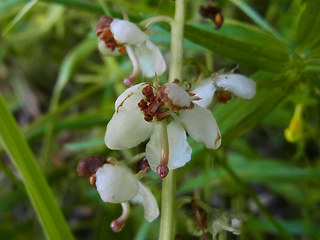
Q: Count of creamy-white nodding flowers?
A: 4